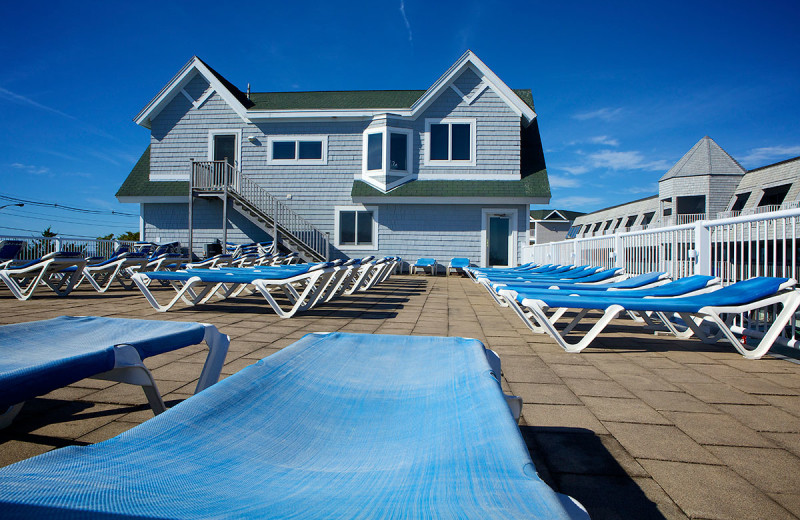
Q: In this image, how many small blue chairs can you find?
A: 2